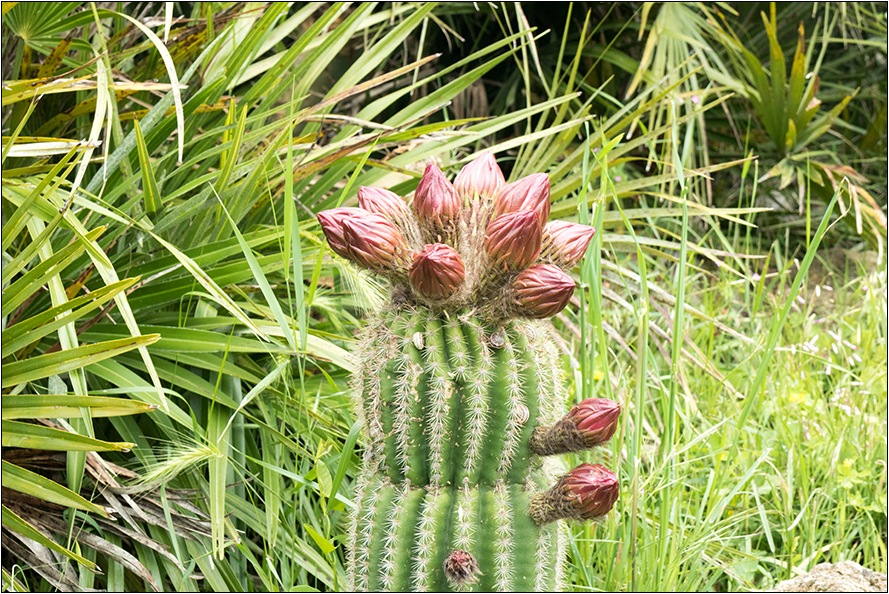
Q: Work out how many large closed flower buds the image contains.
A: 12